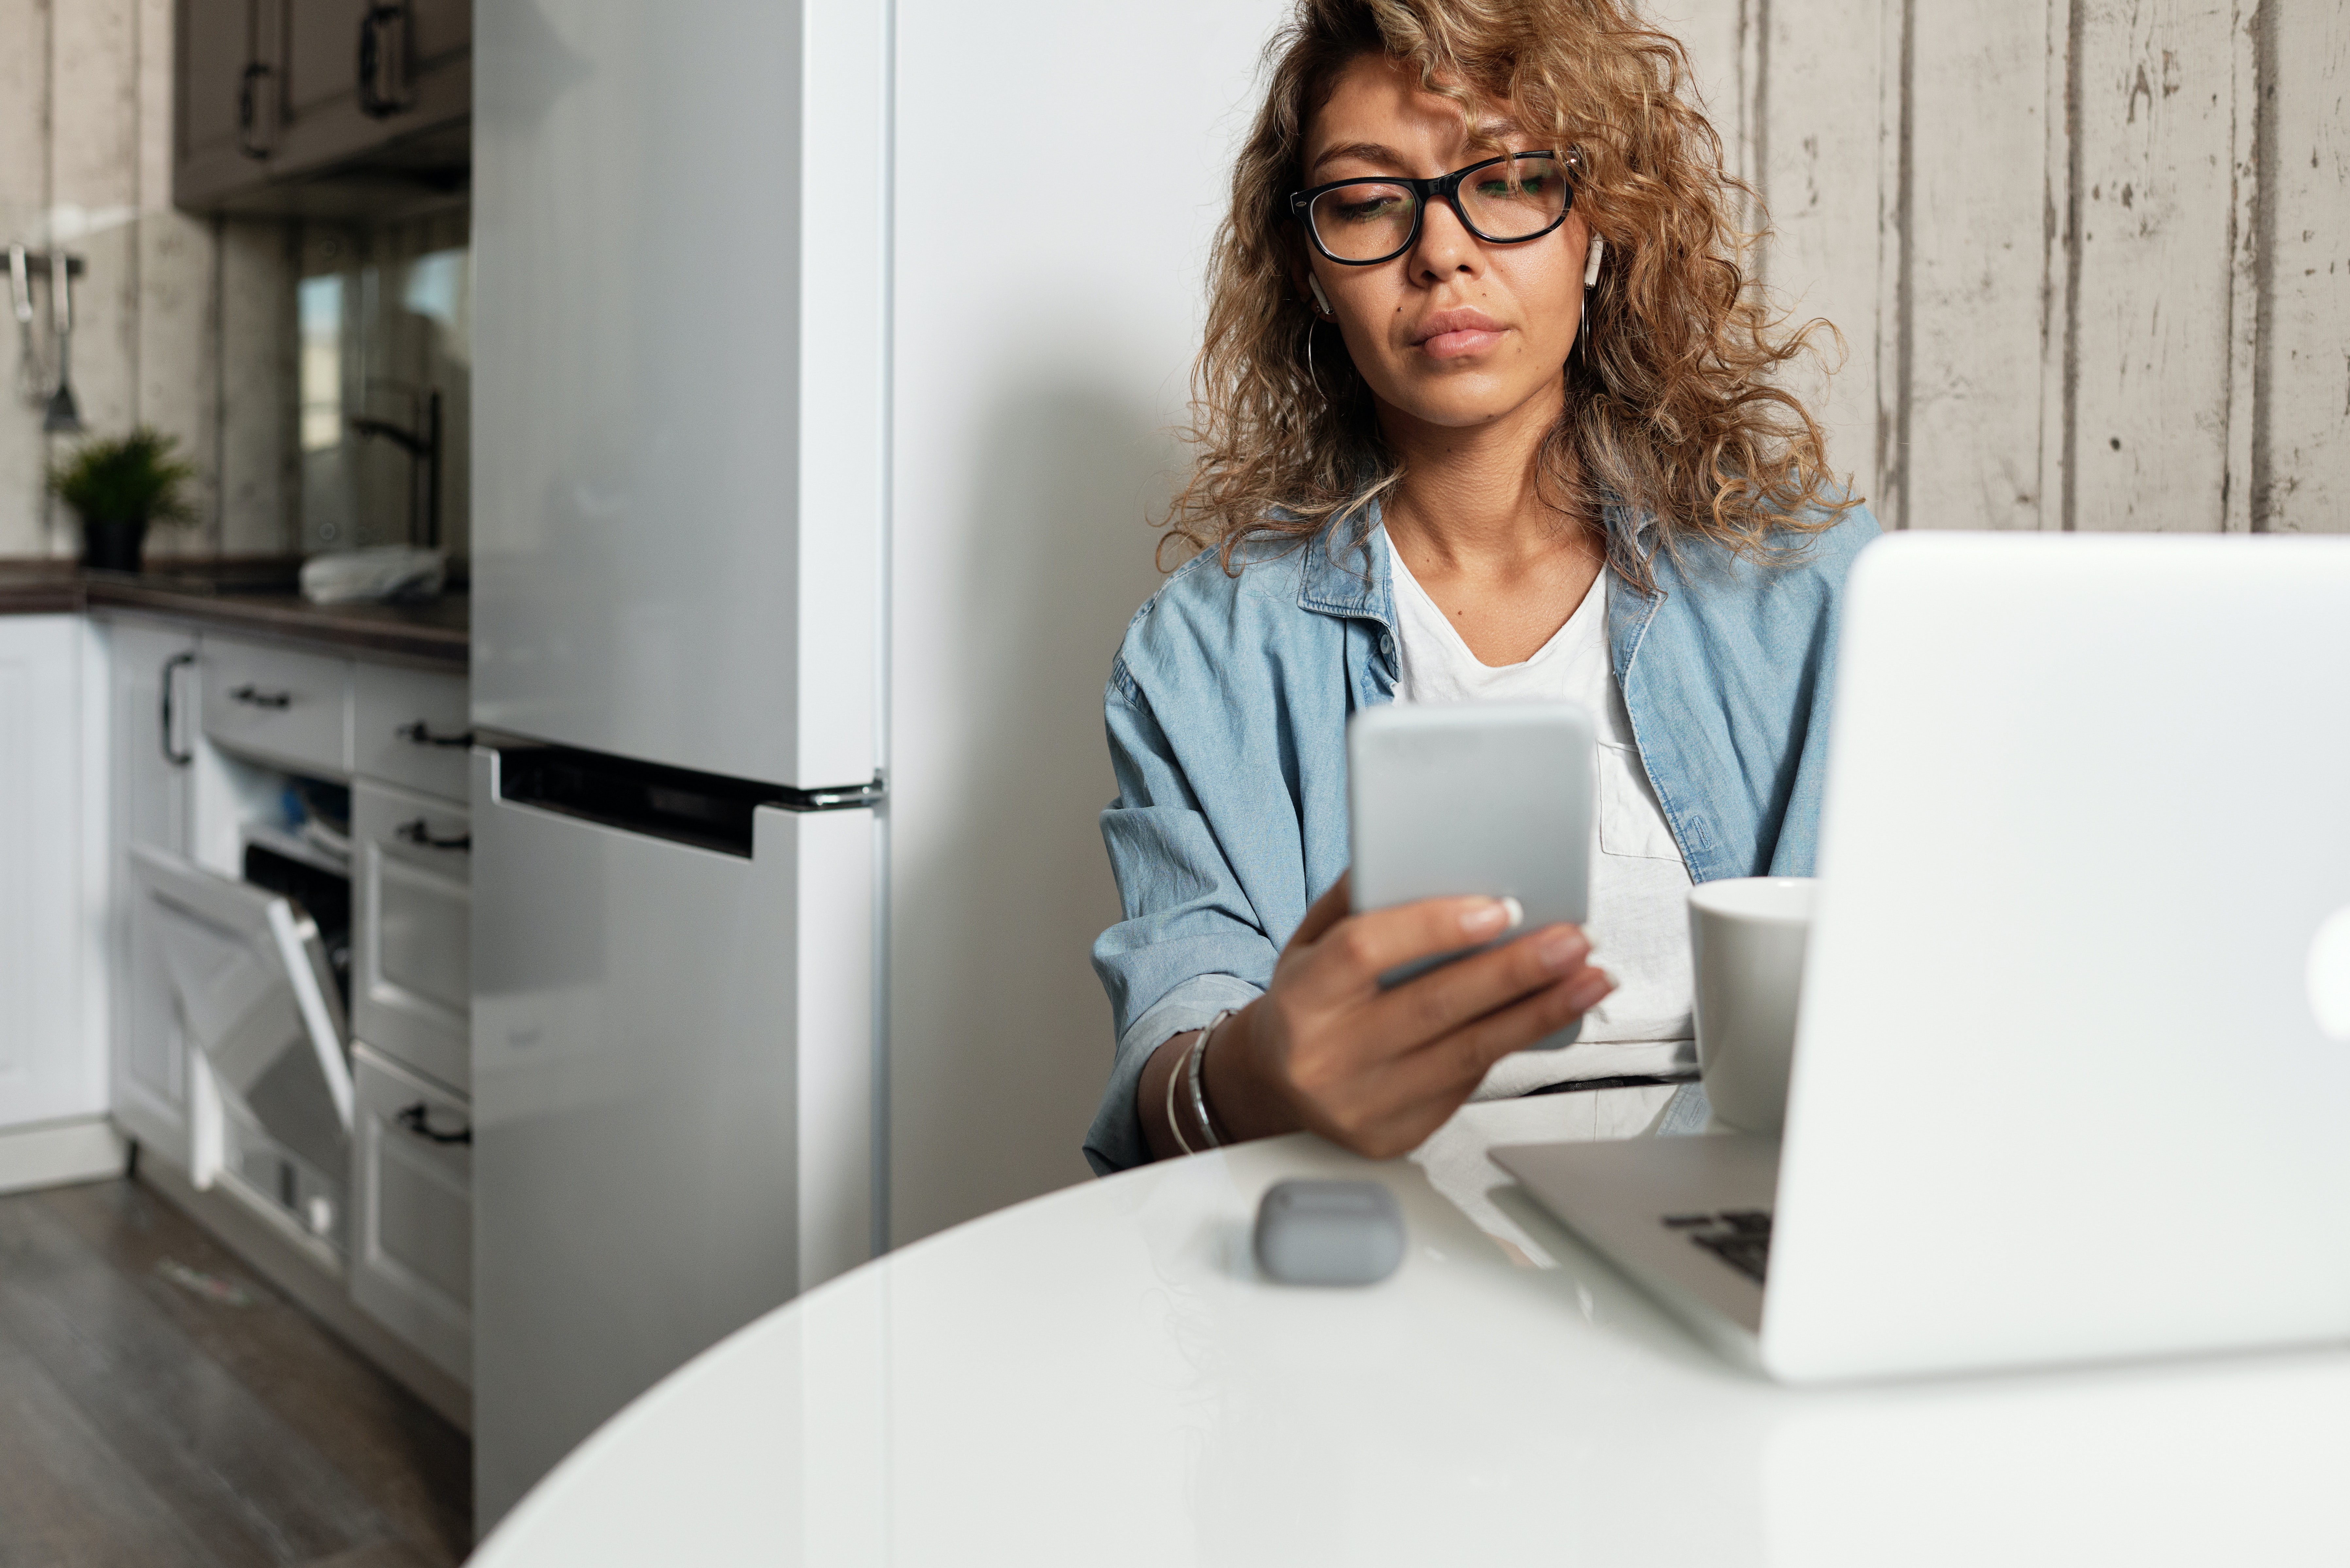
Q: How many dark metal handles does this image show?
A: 7